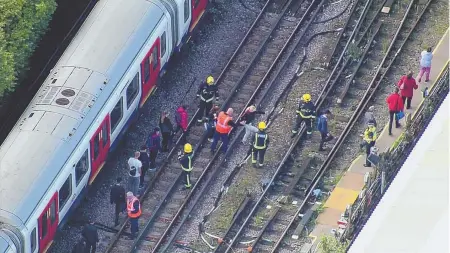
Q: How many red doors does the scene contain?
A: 4